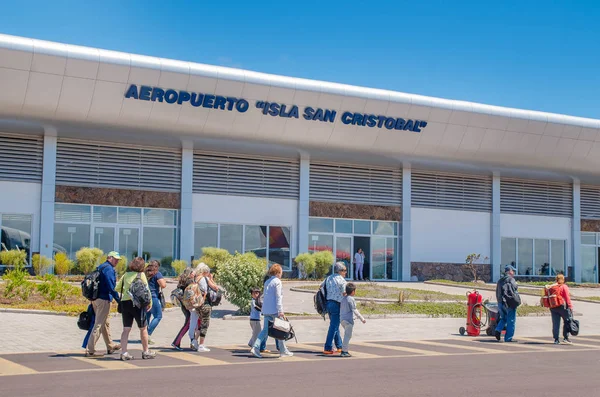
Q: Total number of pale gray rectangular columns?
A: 6